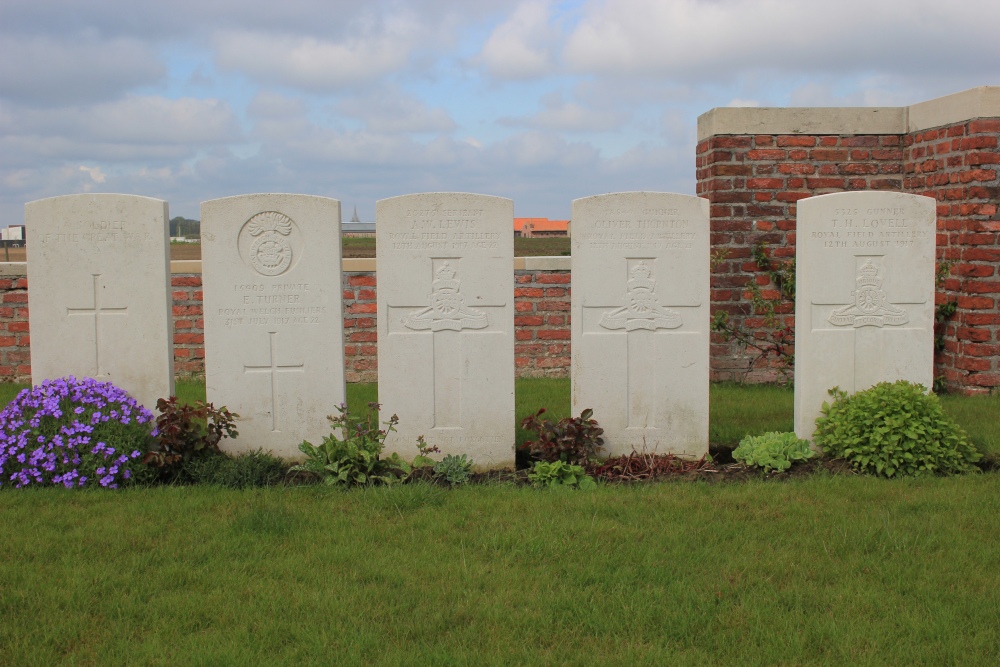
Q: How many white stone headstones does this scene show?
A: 5